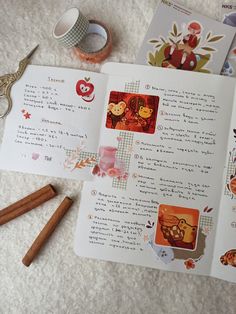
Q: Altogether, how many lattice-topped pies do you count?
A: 1